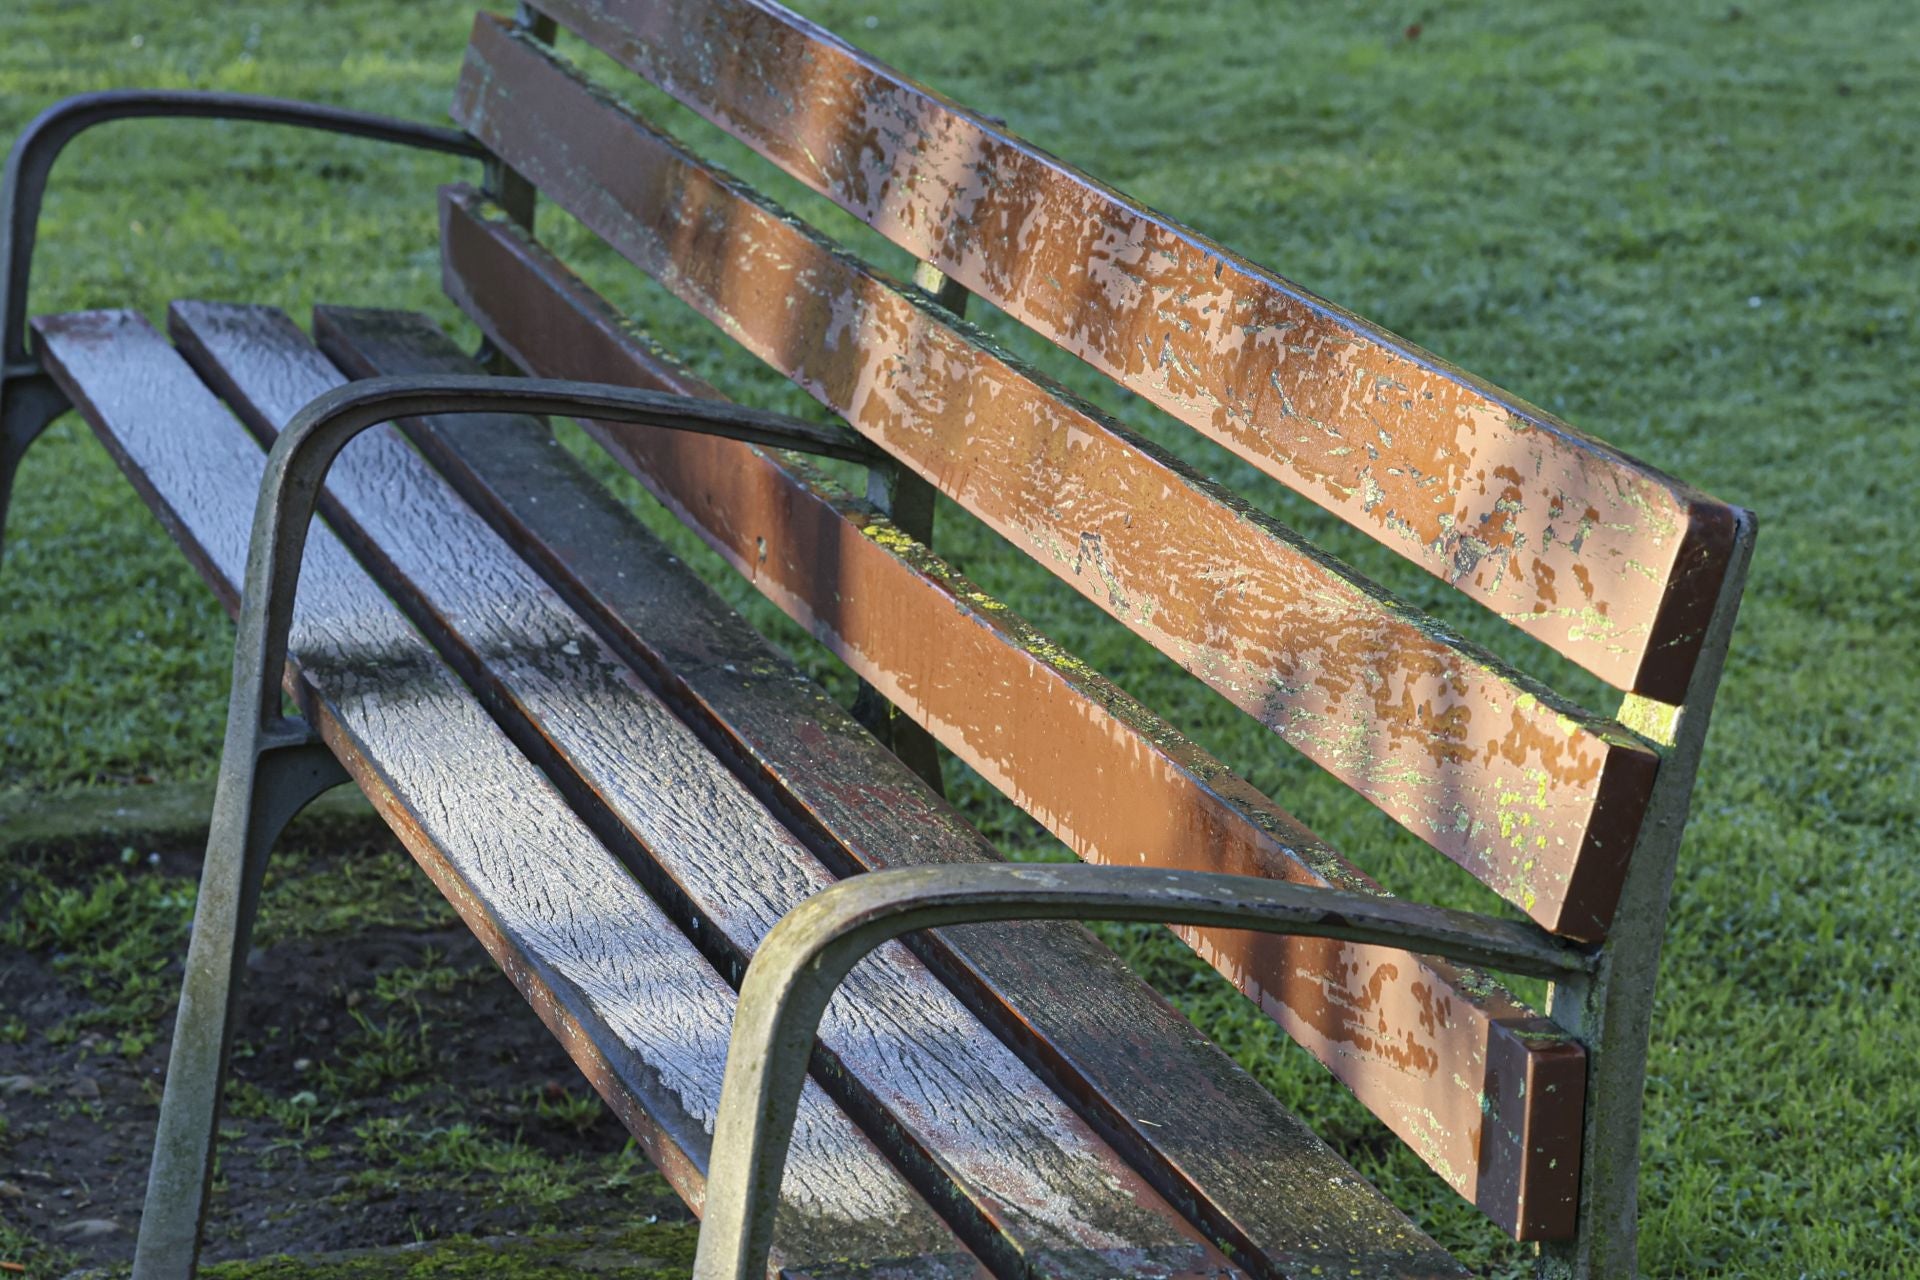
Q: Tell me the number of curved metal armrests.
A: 3